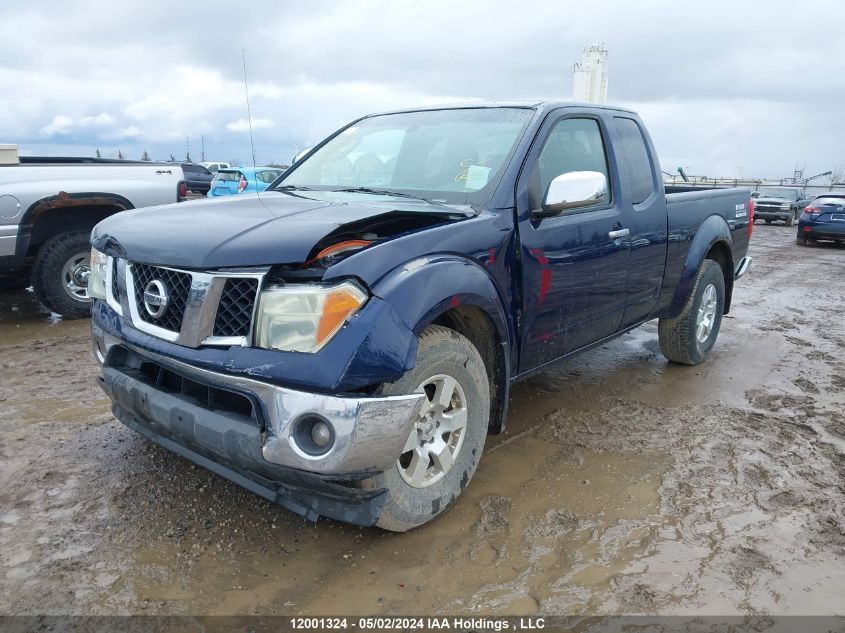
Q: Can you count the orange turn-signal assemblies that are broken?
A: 0